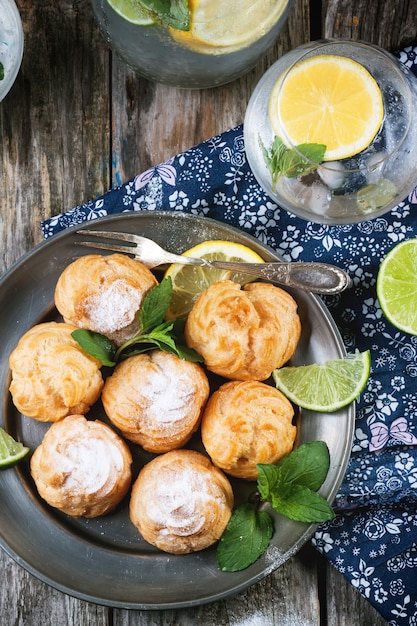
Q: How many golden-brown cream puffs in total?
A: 7